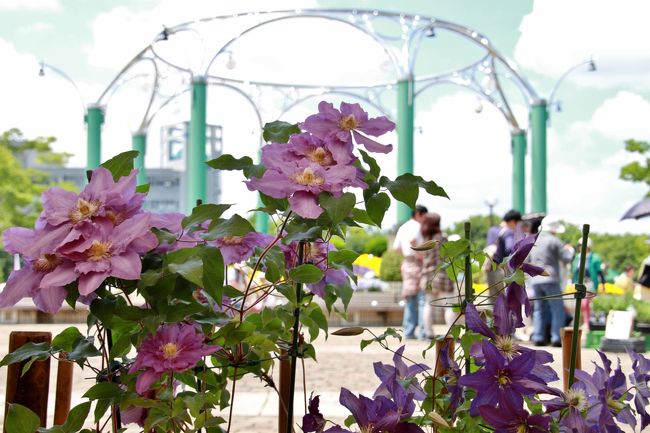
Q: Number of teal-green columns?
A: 7